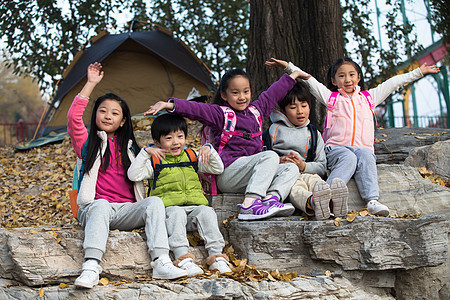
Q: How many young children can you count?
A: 5